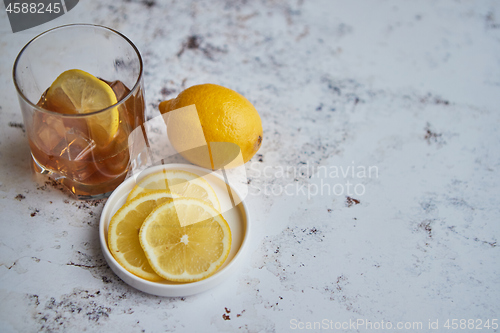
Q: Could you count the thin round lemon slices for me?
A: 4